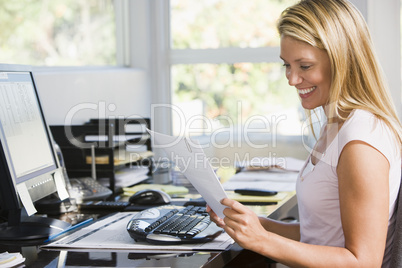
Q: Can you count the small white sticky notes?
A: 2